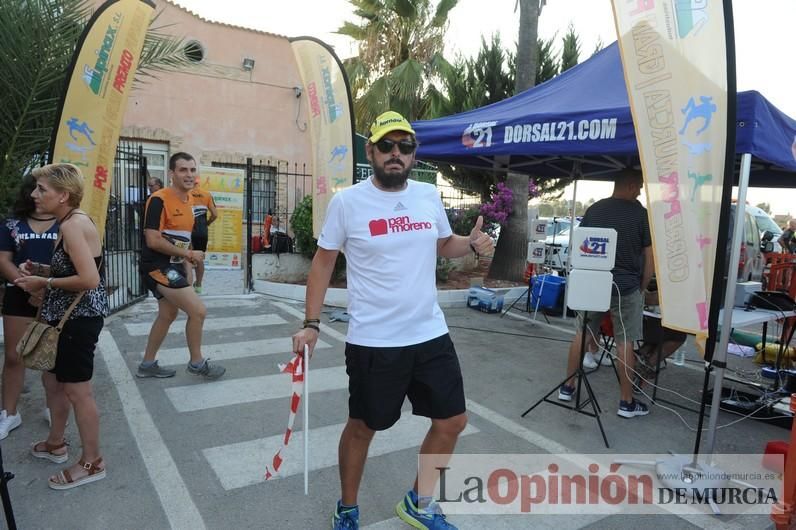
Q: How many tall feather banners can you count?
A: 3